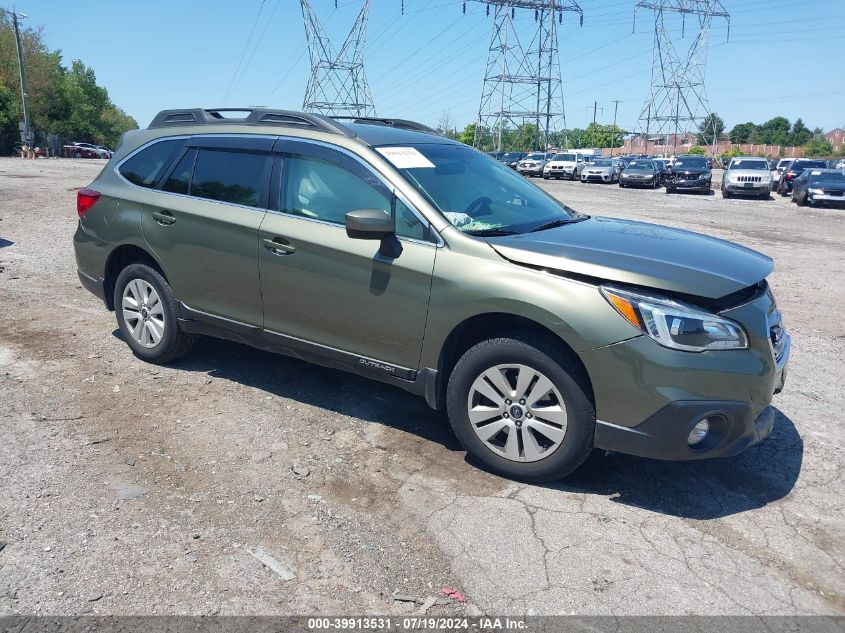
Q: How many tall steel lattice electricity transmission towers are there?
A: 3